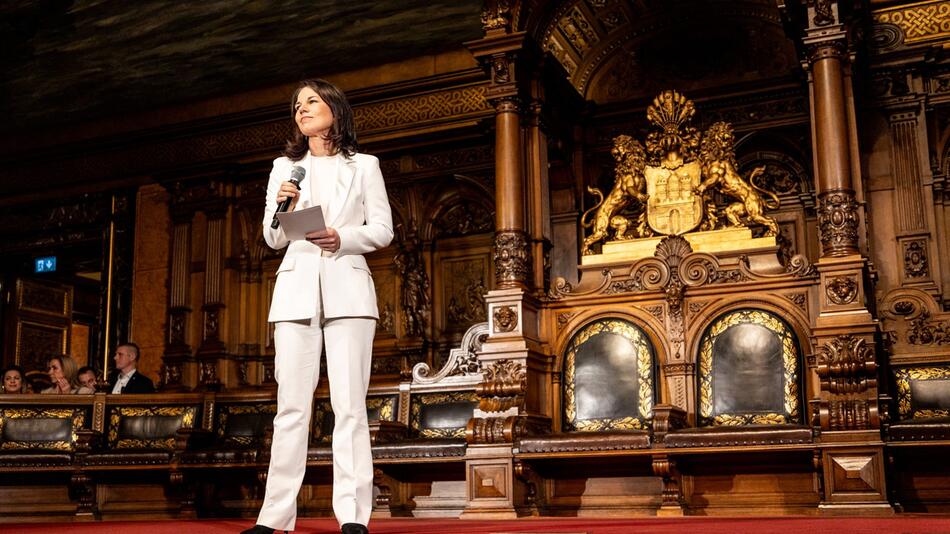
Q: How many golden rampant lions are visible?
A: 2